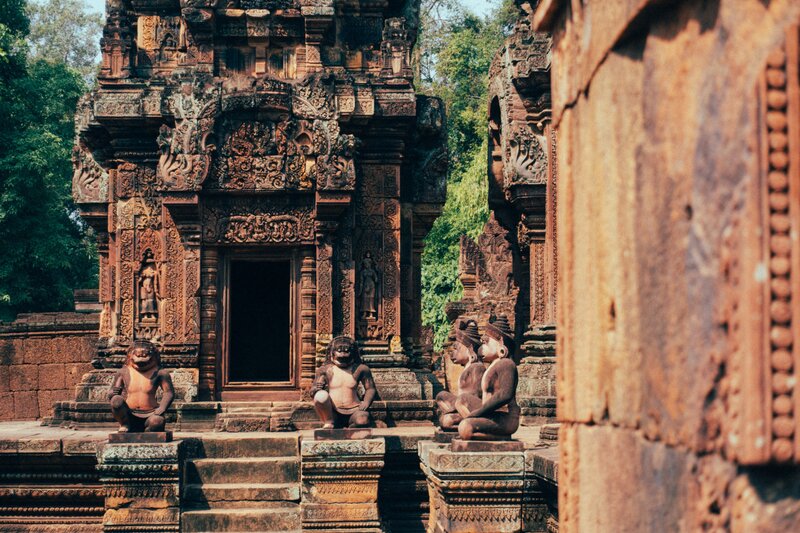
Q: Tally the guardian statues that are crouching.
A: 4